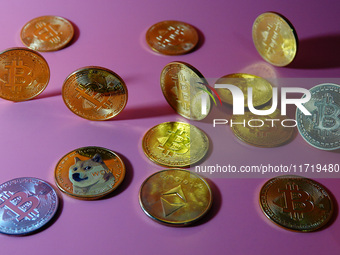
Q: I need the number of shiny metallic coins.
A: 14